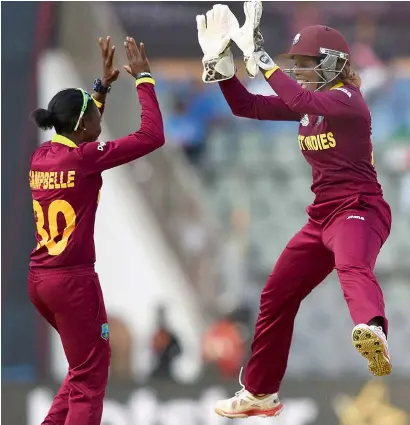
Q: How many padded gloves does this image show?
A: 2